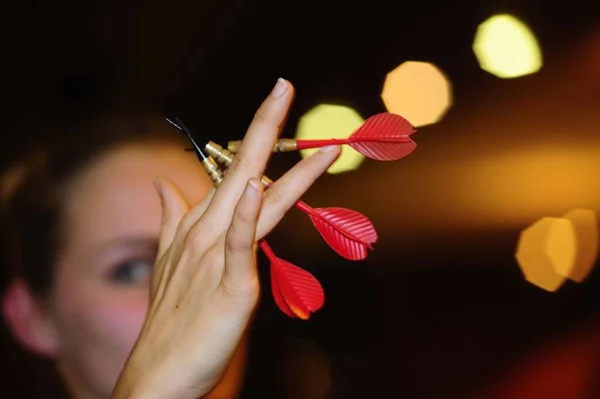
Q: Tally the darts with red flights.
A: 3